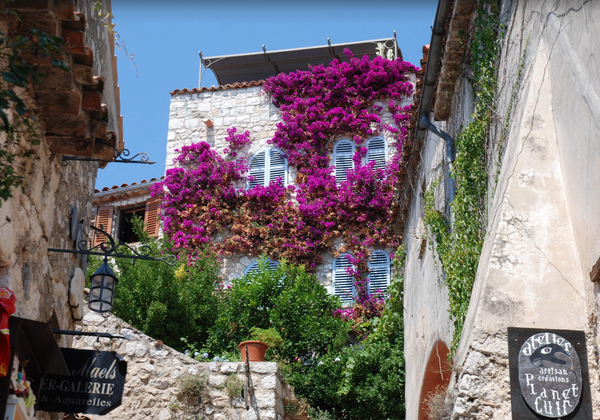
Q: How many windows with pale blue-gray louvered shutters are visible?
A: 6